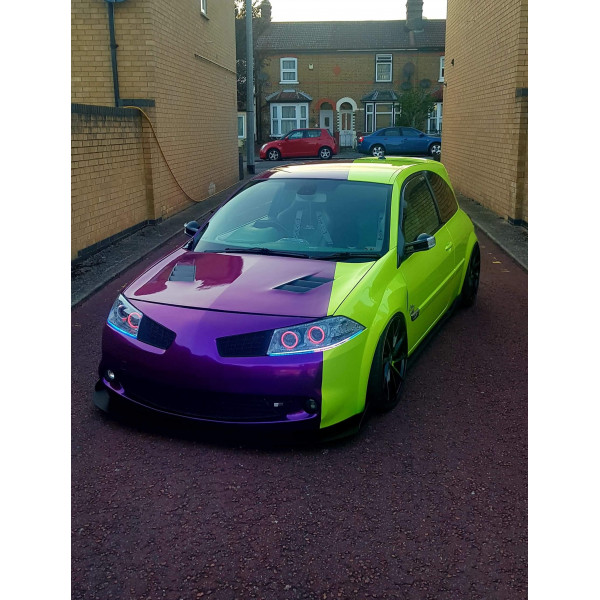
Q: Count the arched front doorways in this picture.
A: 2